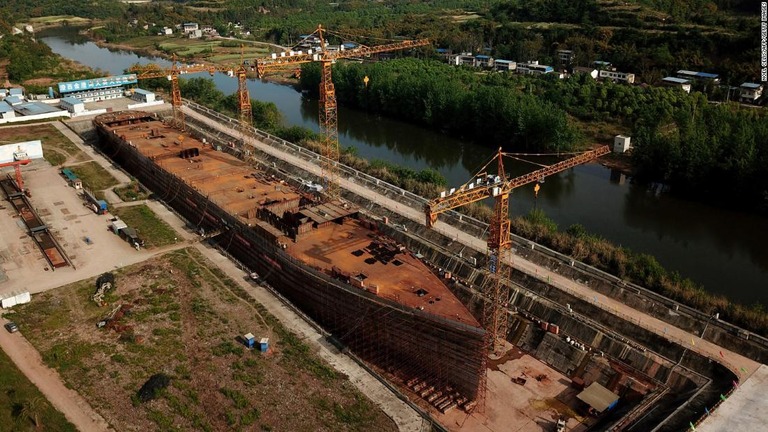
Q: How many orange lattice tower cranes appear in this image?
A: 4